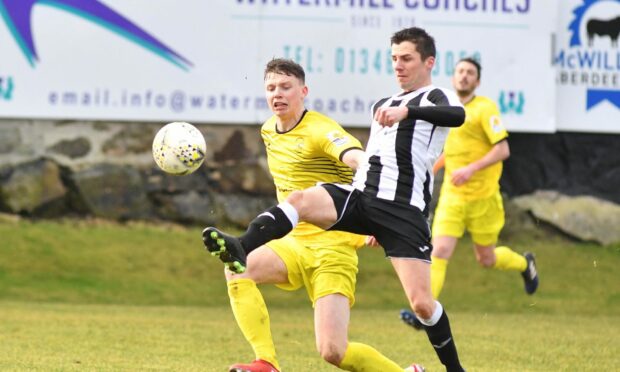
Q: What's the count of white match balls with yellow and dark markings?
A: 1